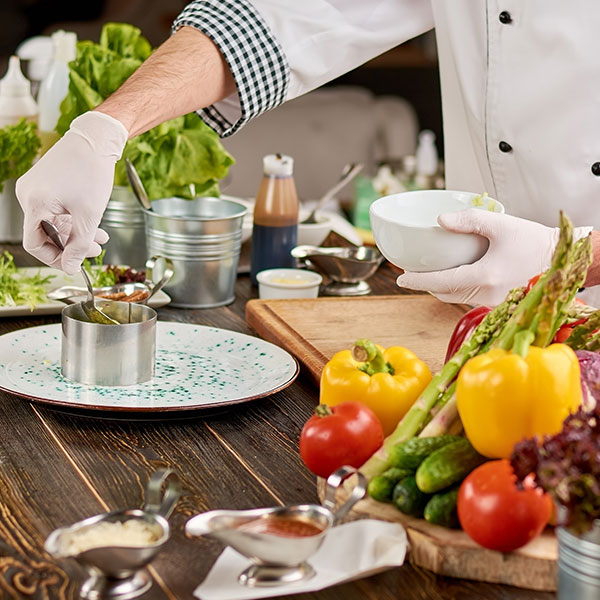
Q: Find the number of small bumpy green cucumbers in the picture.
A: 5